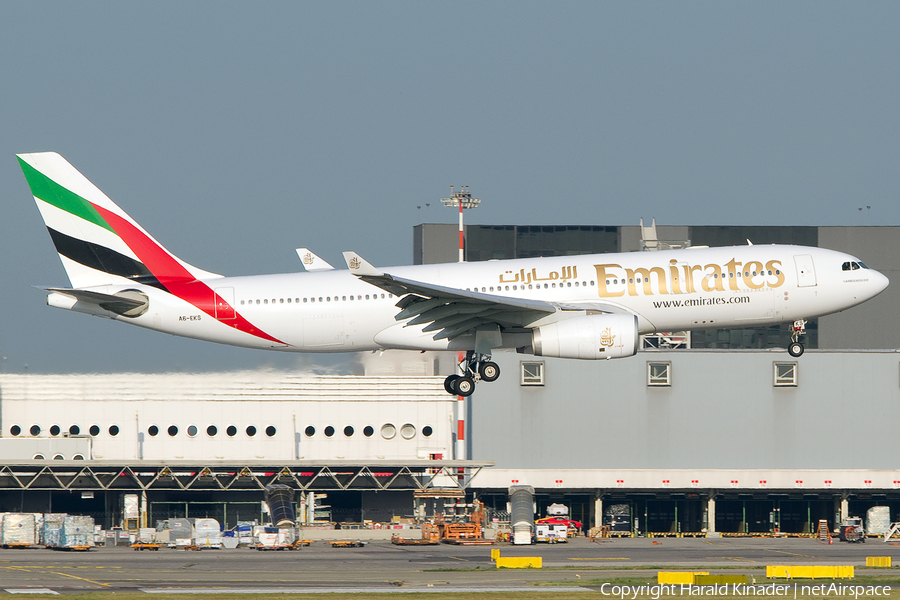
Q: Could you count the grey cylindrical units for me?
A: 2